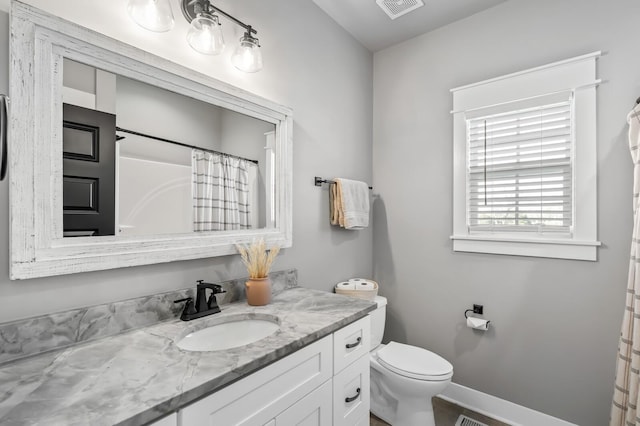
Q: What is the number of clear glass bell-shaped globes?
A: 3